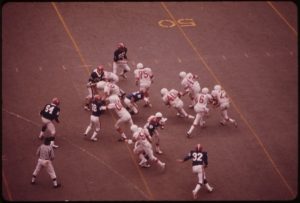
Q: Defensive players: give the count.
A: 7